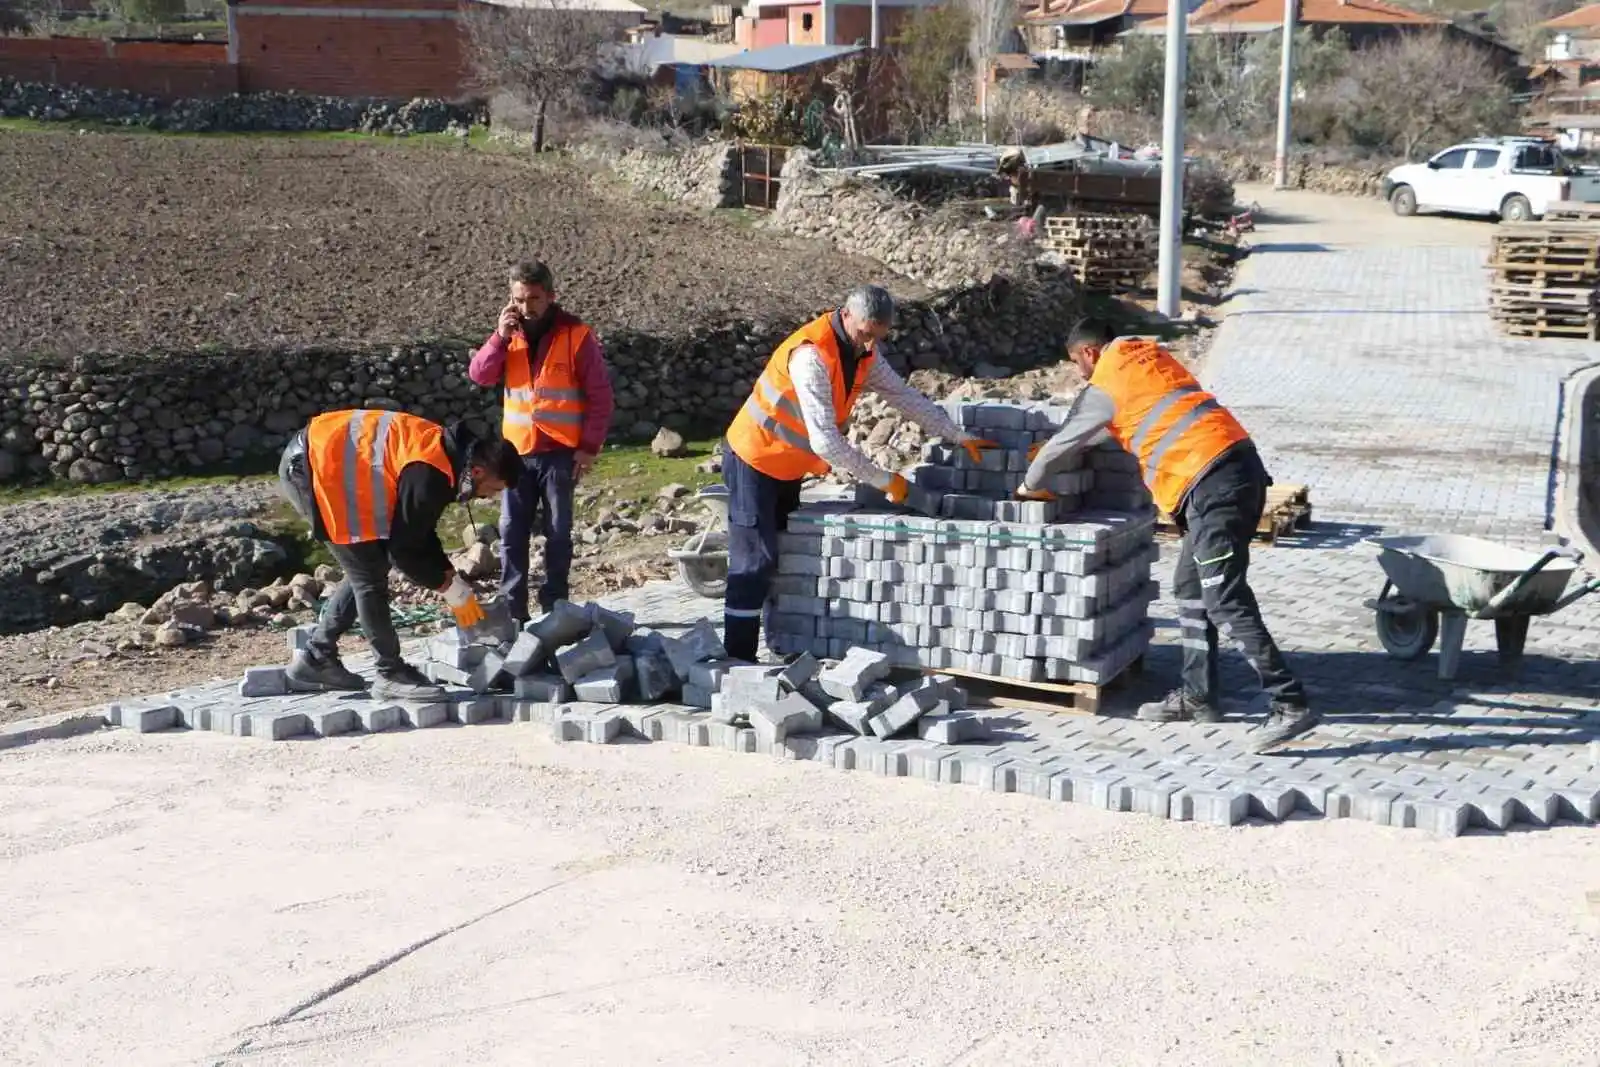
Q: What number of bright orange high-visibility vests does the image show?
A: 4